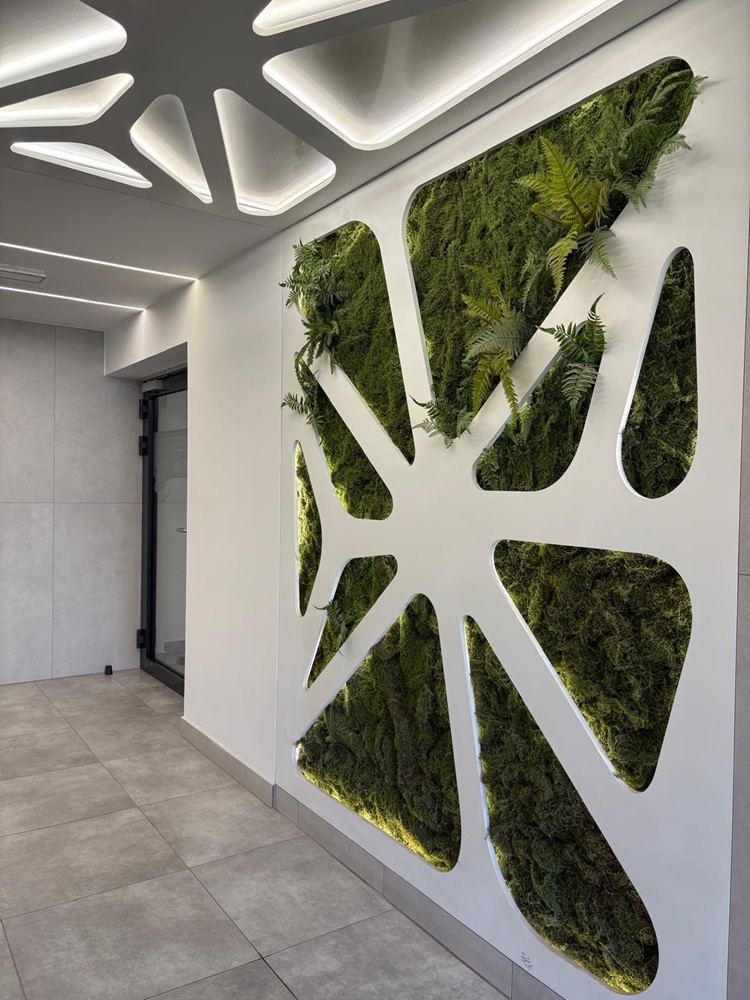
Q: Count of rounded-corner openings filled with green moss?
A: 10